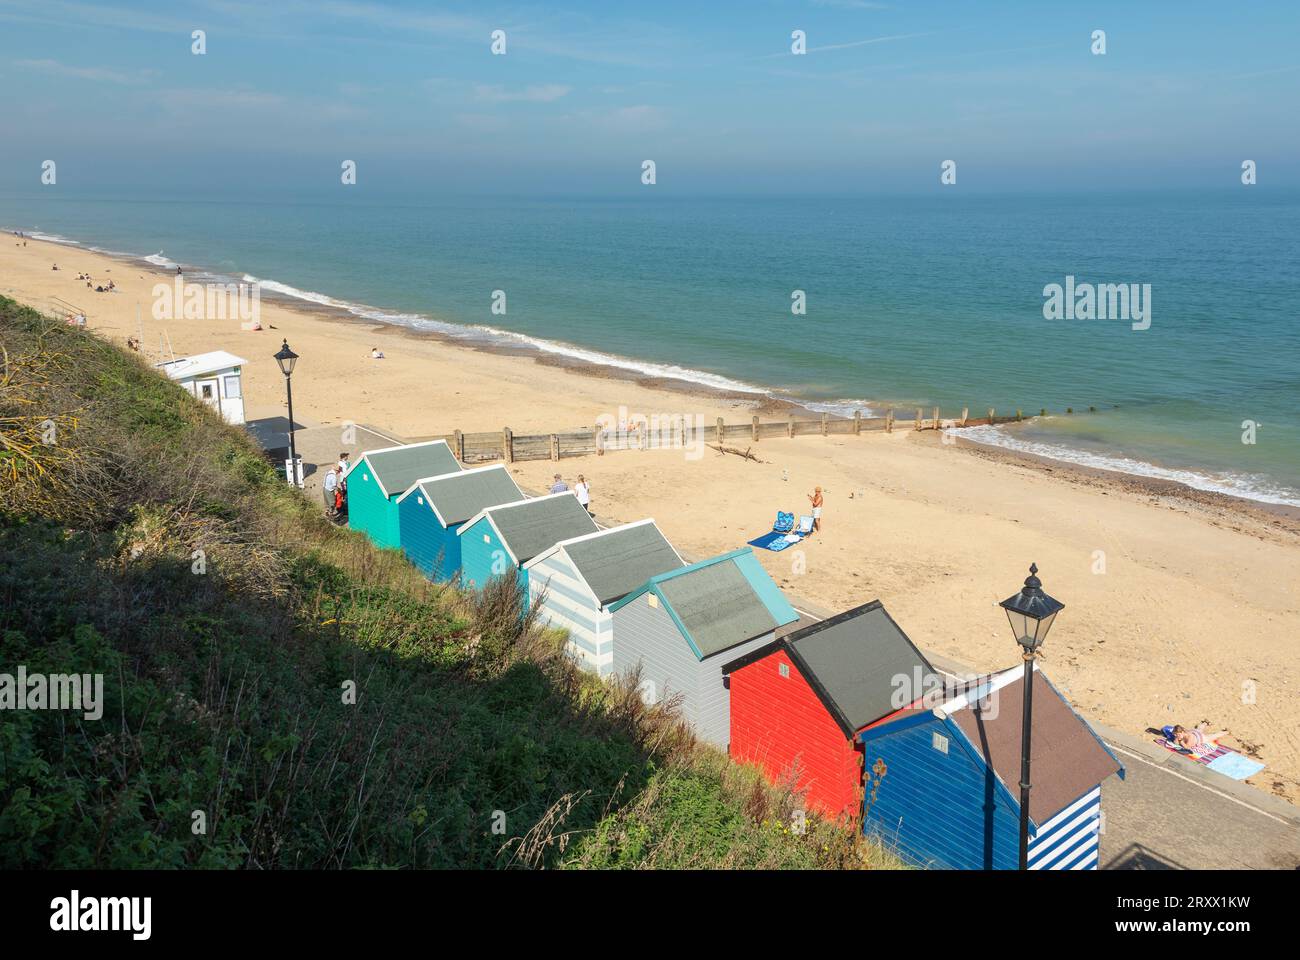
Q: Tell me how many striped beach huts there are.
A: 2